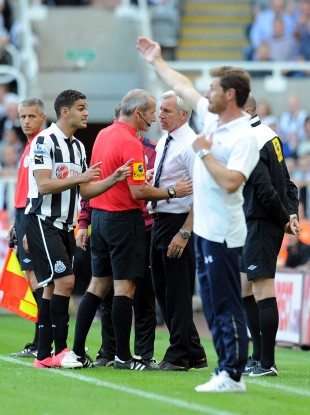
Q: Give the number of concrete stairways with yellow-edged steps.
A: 1